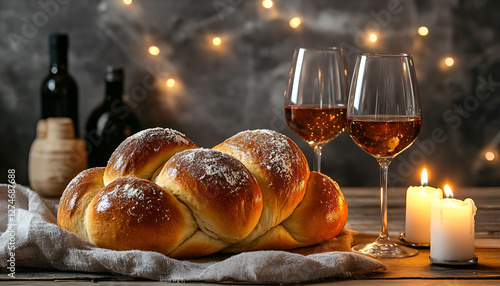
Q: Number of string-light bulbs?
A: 10